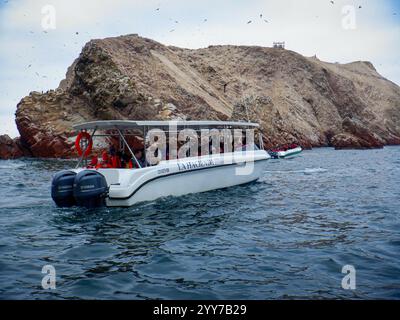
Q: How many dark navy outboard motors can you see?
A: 2